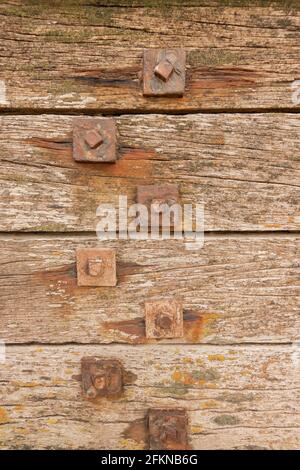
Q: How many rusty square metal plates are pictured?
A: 7